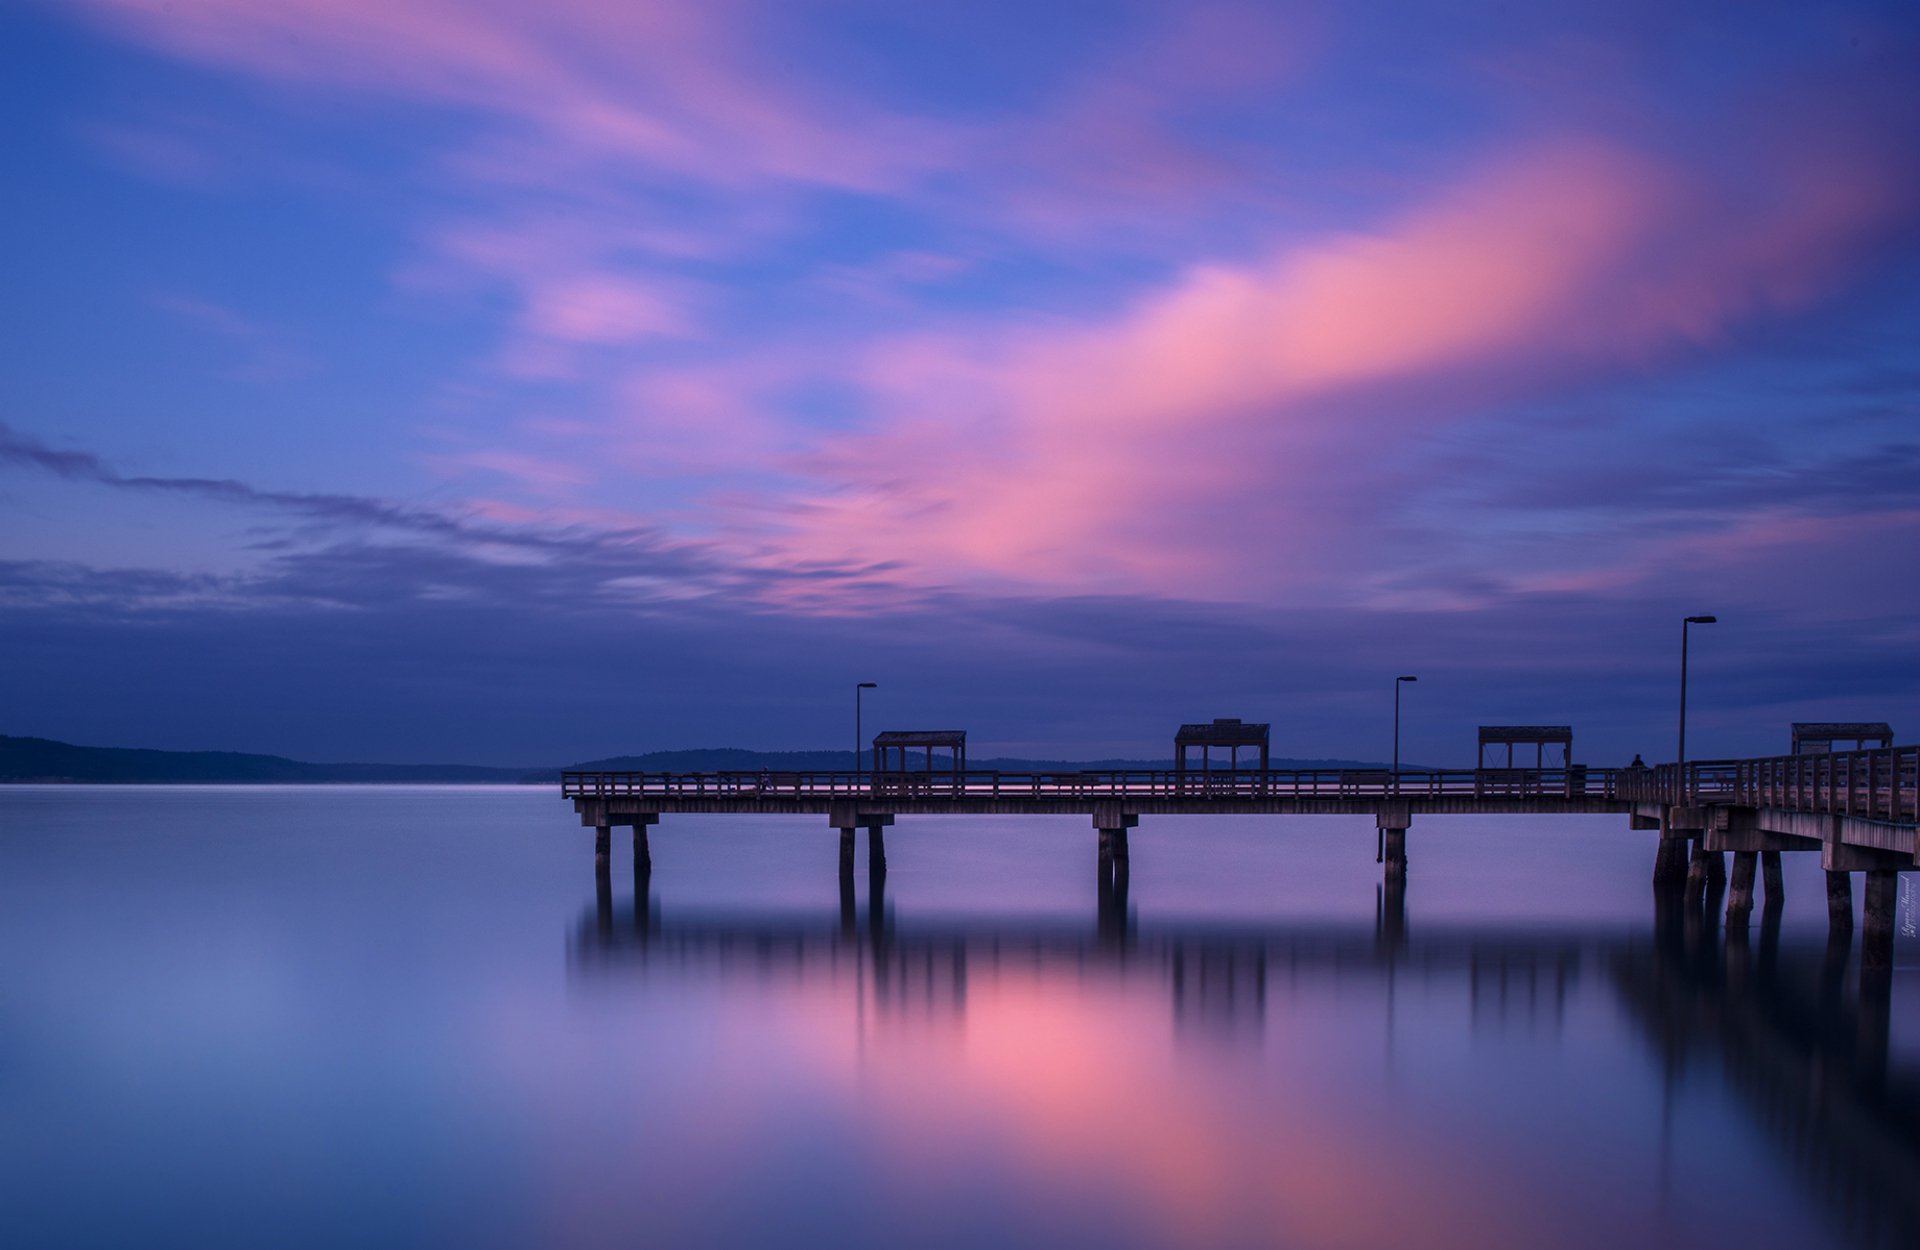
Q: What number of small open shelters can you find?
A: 4